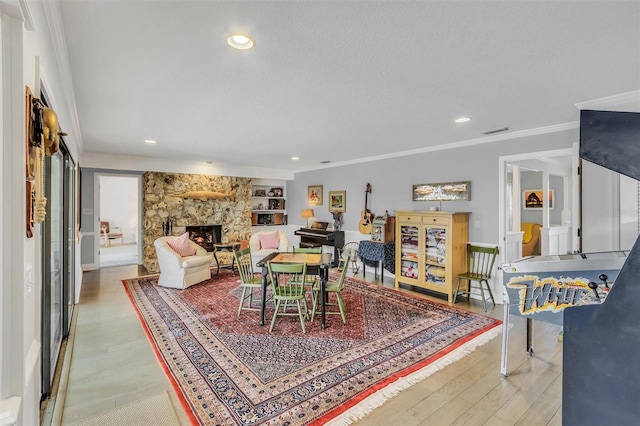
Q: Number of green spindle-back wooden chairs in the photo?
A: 5